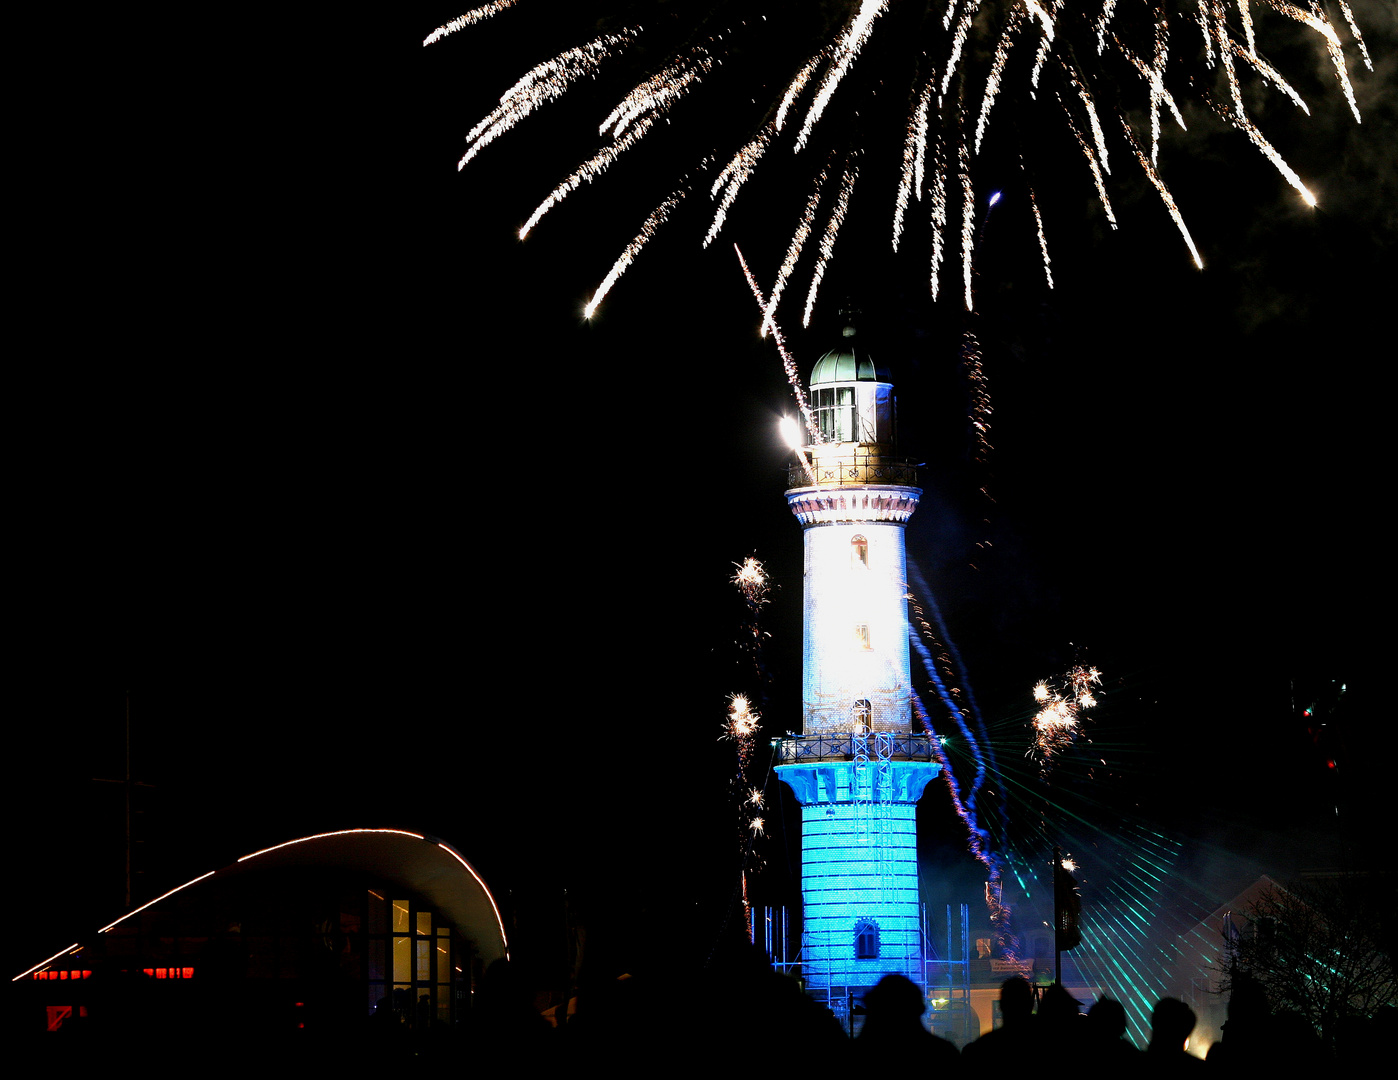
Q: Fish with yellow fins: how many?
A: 0